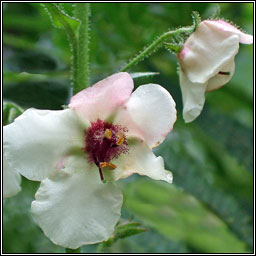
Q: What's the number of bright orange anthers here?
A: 3